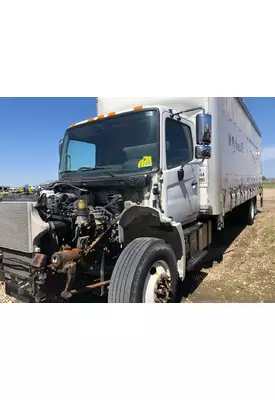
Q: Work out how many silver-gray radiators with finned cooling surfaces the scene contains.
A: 1